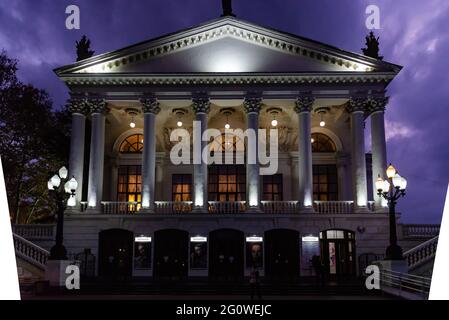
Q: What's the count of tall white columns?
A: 8